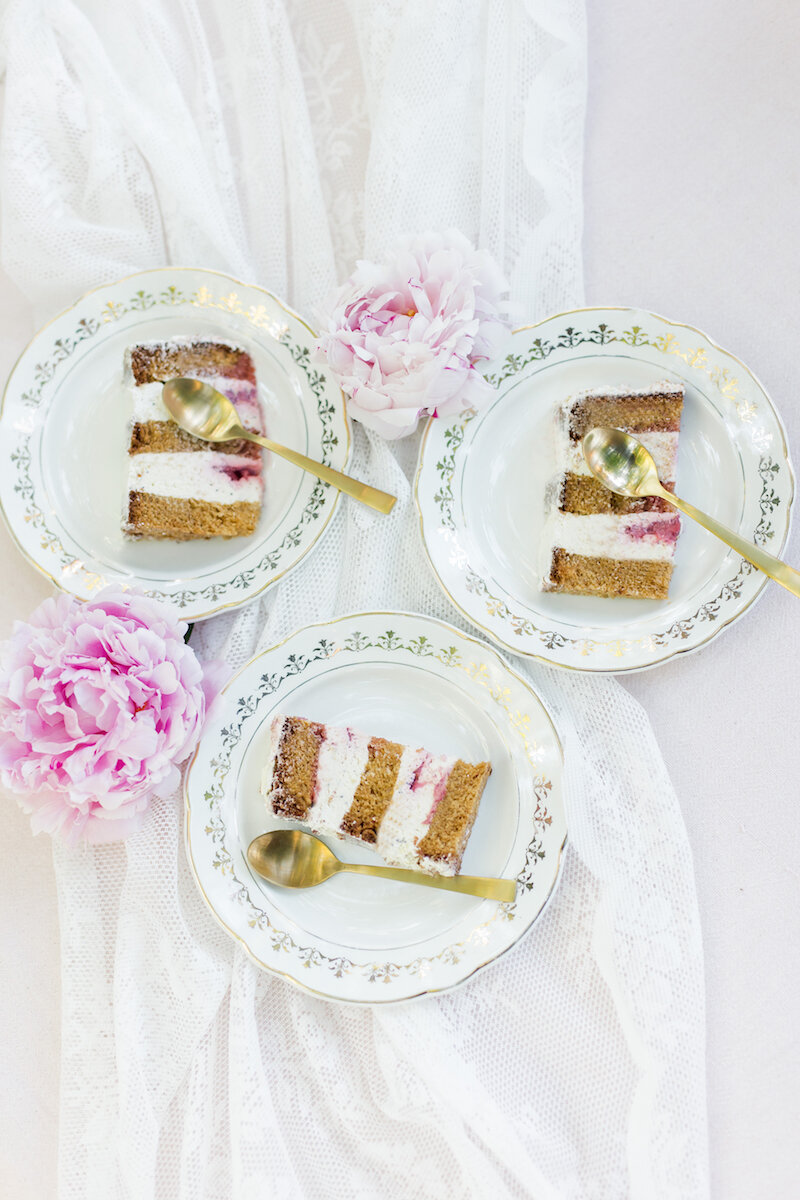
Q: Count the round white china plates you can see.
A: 3